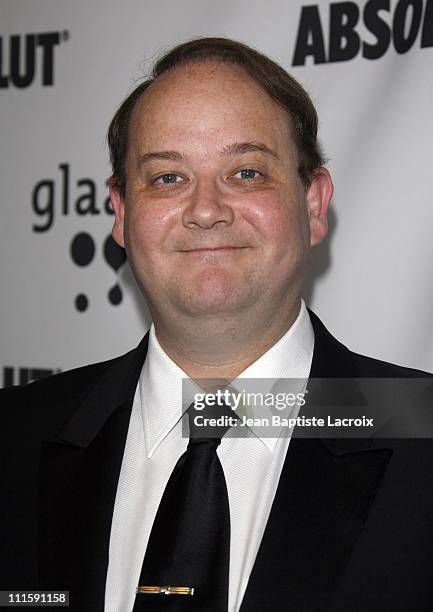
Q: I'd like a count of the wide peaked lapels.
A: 2